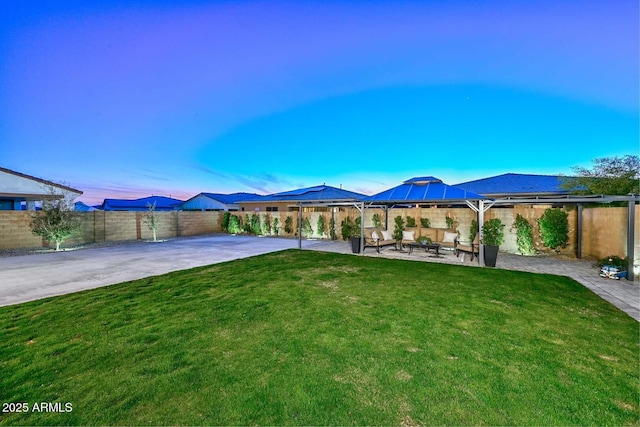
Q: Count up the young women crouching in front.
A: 0